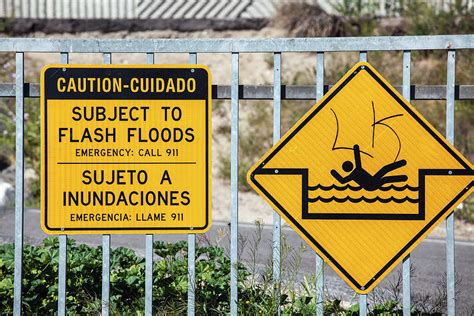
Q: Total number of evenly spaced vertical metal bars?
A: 11